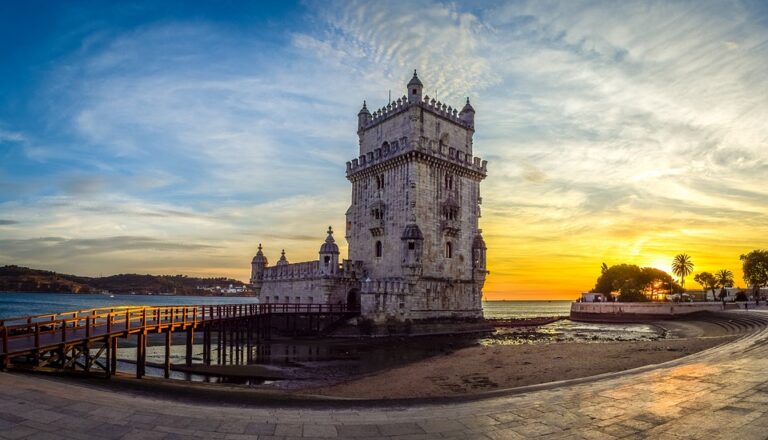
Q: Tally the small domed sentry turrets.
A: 8